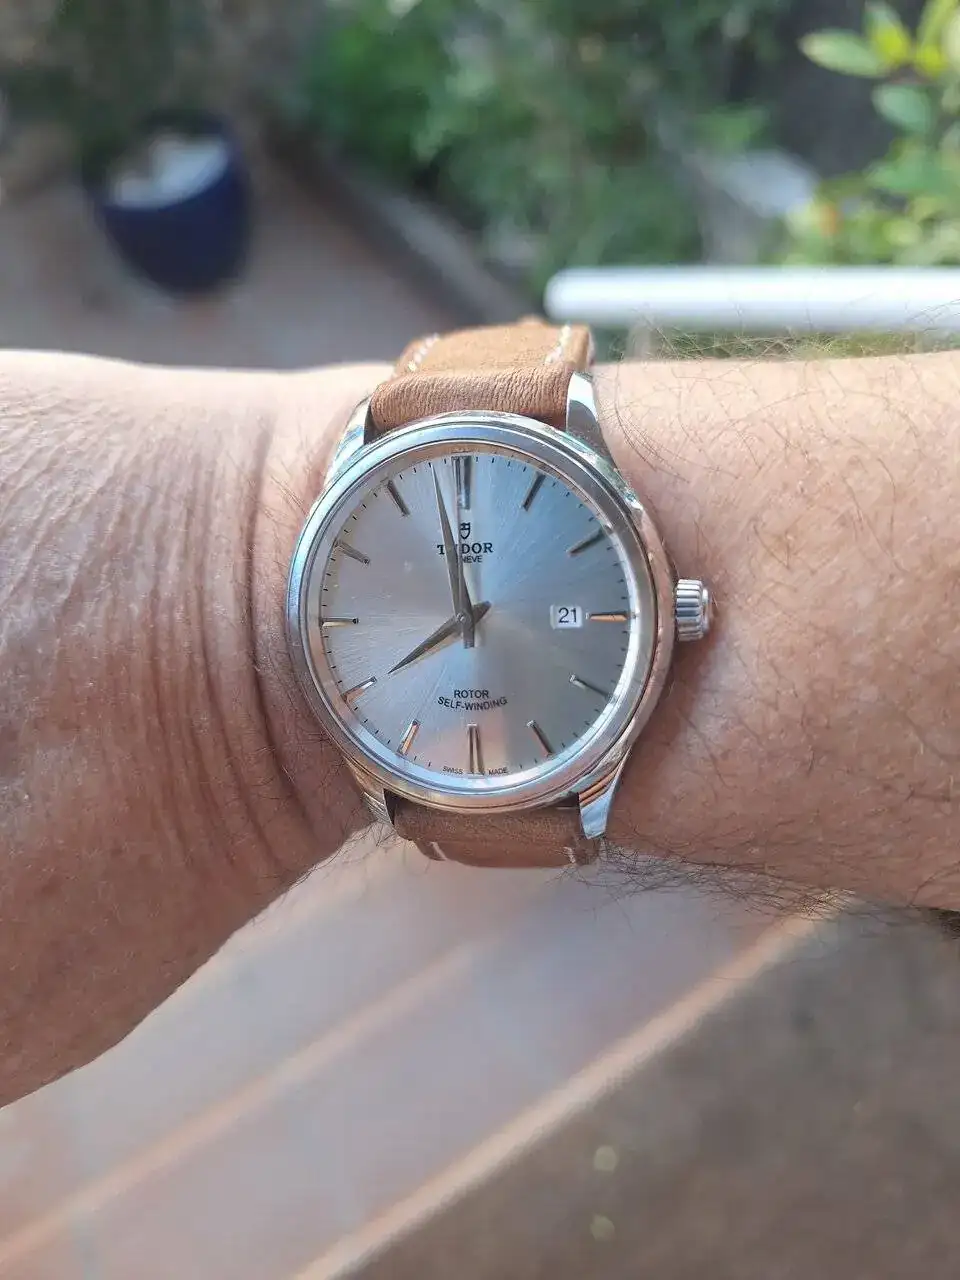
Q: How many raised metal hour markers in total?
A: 12